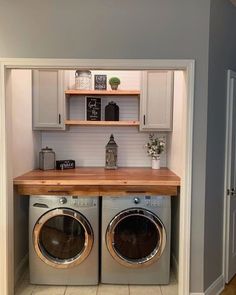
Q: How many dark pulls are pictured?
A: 4